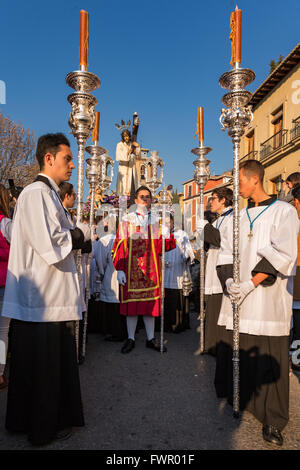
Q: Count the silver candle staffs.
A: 4